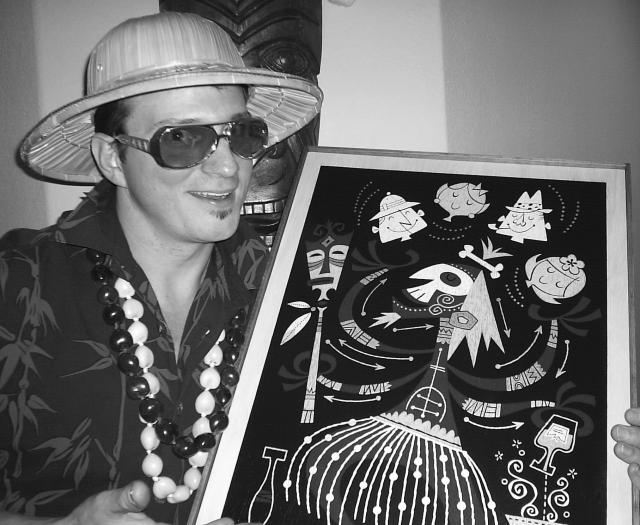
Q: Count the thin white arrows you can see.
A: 9